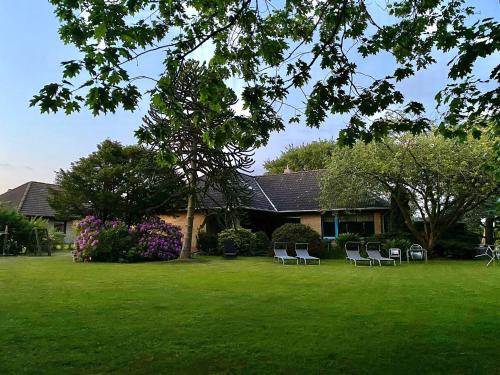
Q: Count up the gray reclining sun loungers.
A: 4